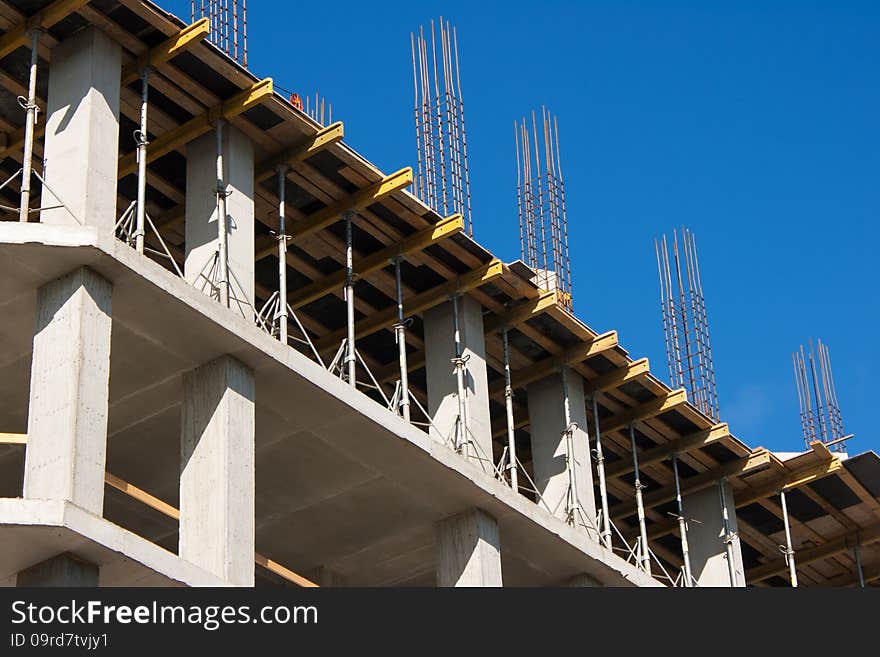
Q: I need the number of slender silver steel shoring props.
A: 15